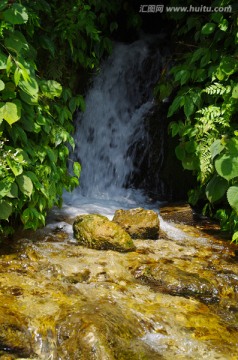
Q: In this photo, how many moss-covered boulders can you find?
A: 2